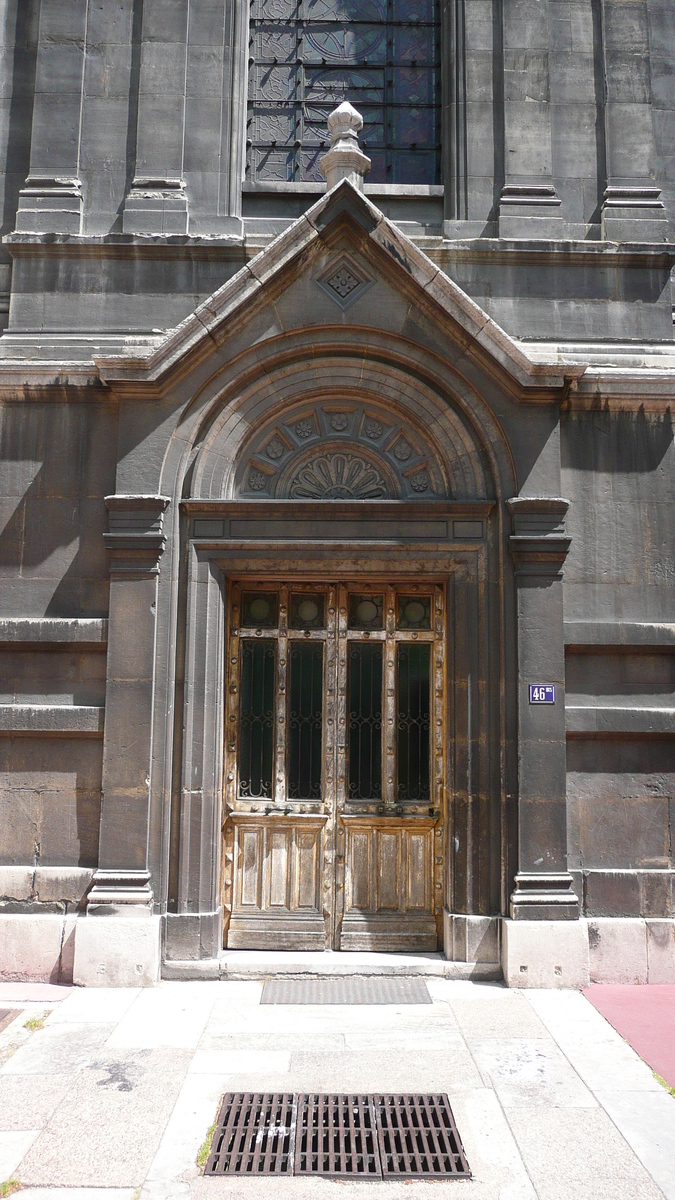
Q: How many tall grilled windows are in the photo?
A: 4